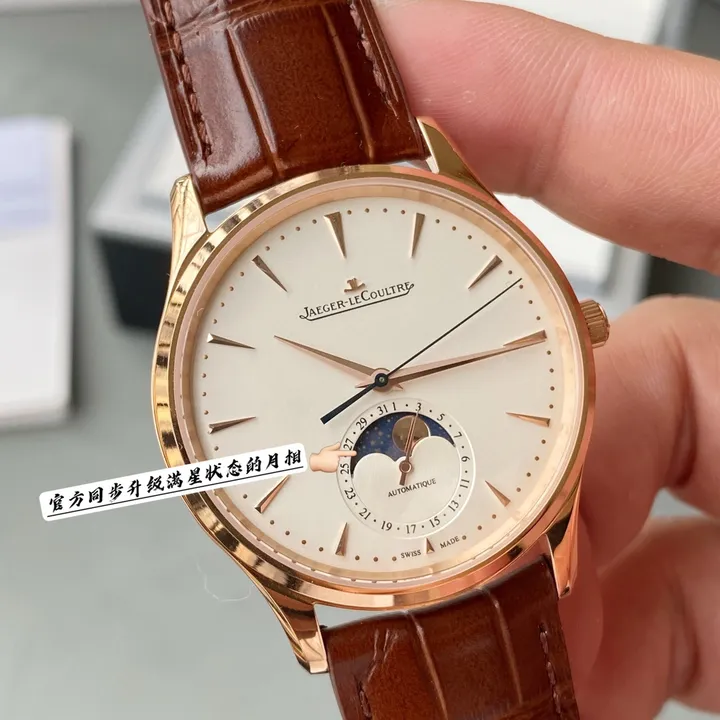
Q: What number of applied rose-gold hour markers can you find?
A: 12